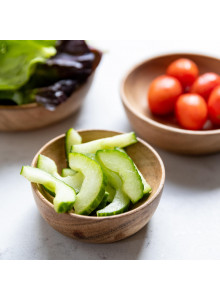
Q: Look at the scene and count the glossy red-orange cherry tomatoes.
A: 5